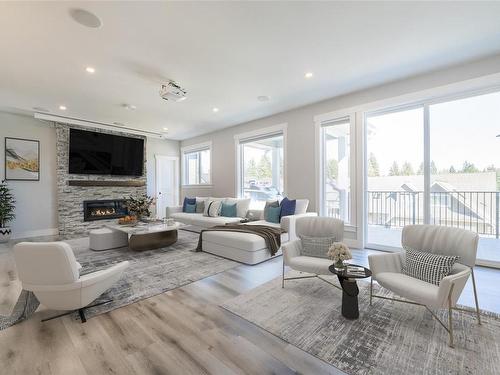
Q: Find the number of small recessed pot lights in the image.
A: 5